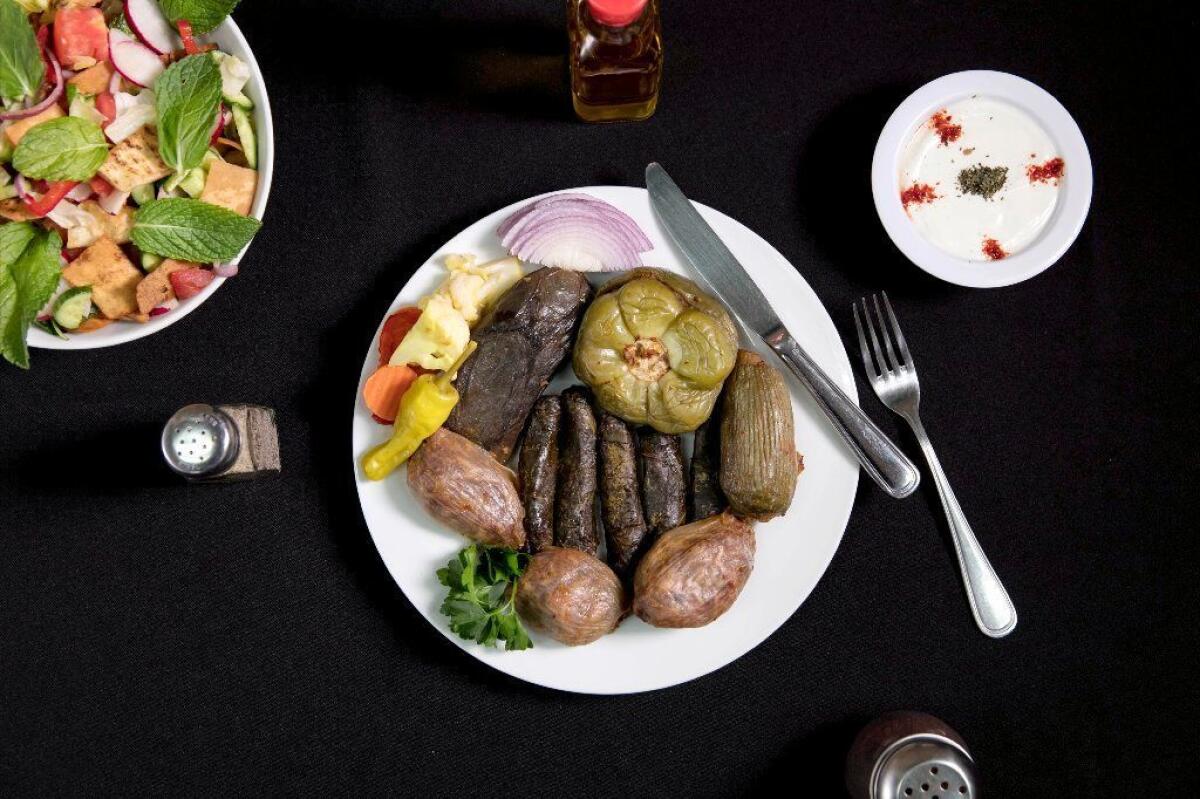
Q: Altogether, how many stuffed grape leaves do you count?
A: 5